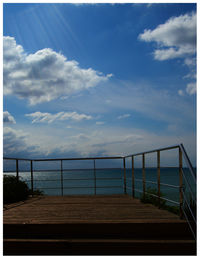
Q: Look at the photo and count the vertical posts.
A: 9